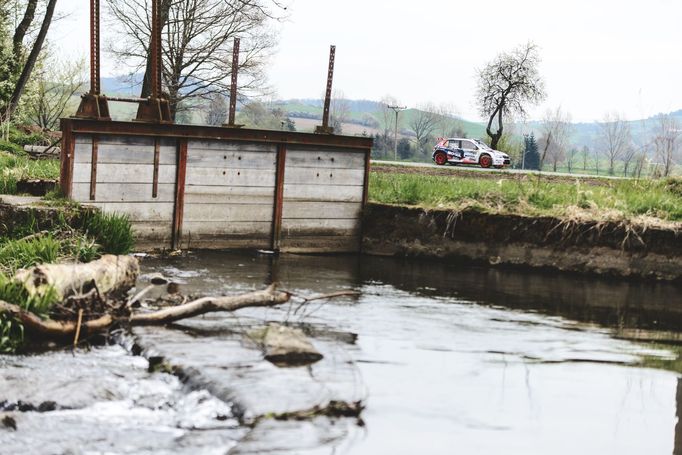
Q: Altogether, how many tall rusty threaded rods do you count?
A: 4